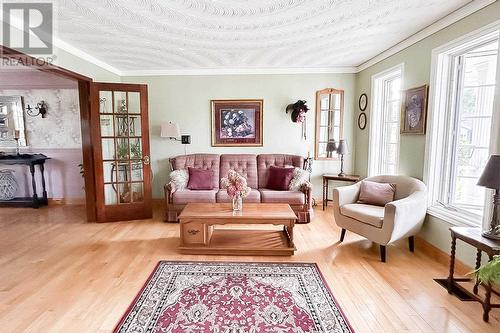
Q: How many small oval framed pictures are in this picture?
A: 2